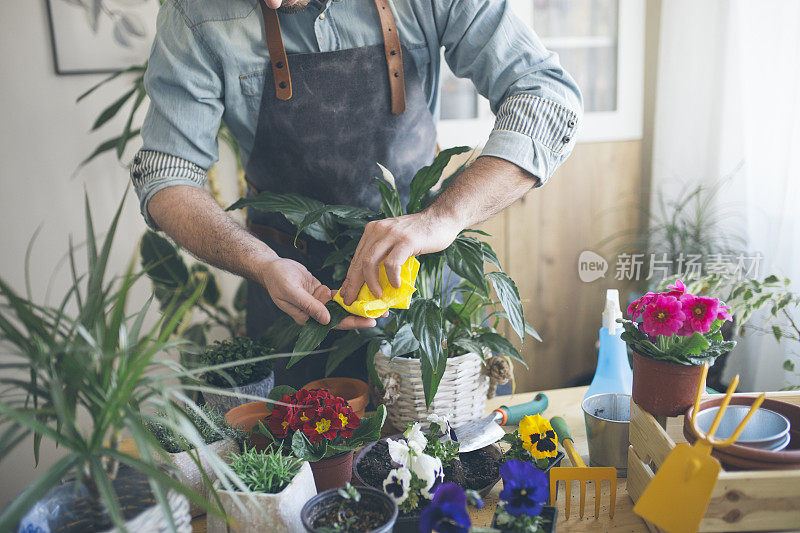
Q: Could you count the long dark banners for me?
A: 0